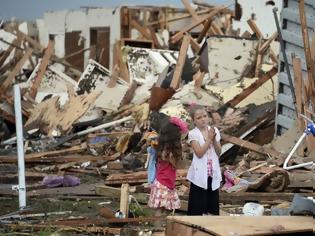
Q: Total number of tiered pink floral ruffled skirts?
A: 1